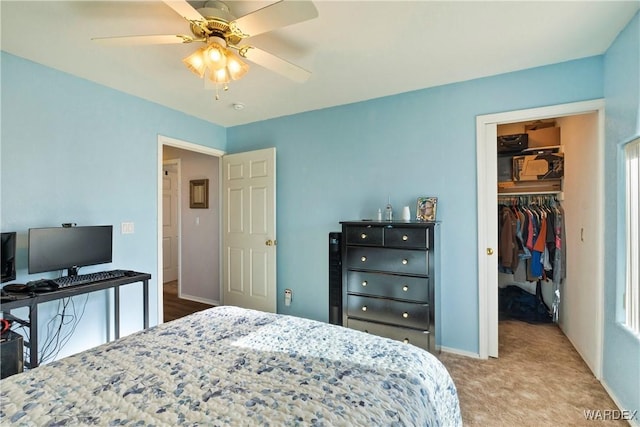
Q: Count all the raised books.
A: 0